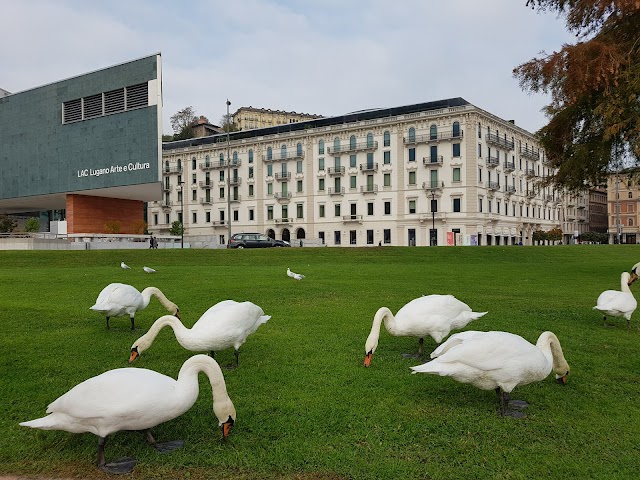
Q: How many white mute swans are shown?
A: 7